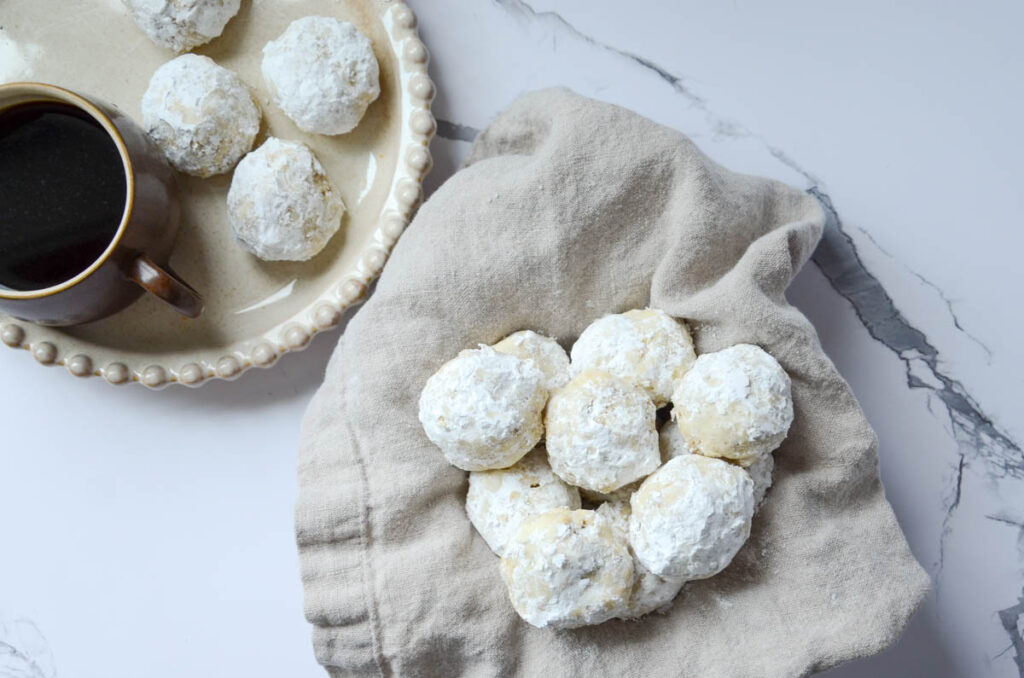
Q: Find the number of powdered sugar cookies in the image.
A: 14